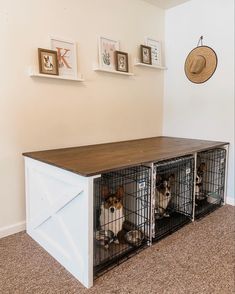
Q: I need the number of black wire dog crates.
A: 3